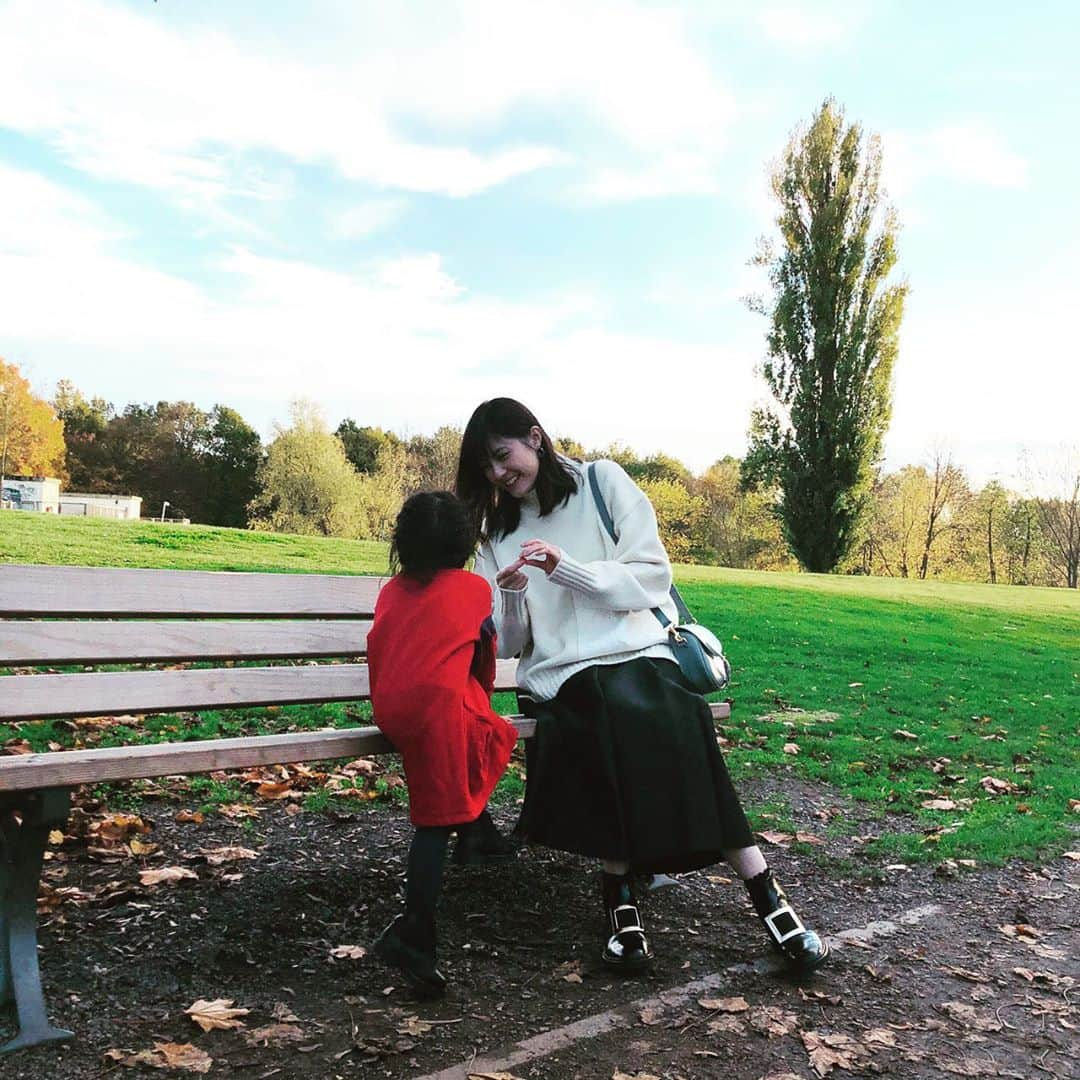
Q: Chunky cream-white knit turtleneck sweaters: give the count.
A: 1